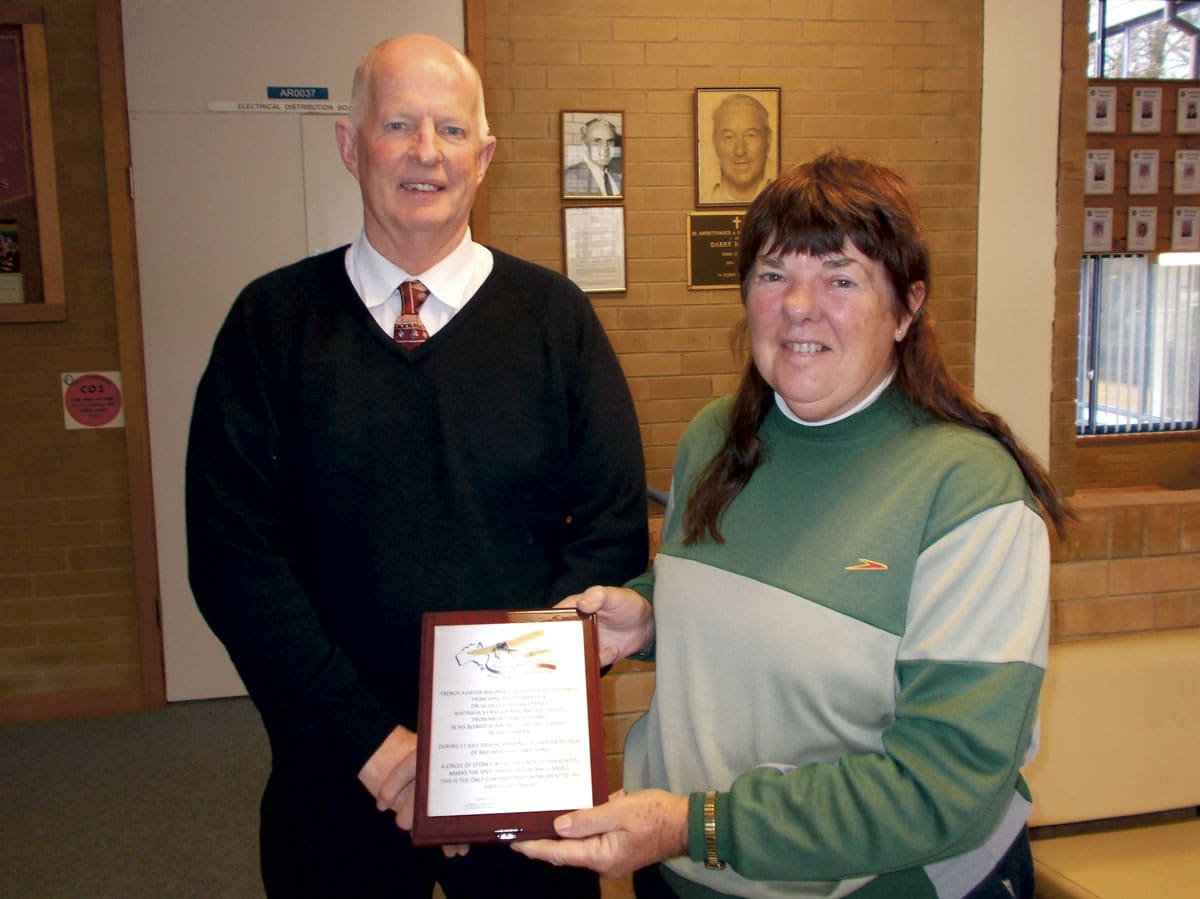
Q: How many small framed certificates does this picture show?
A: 9